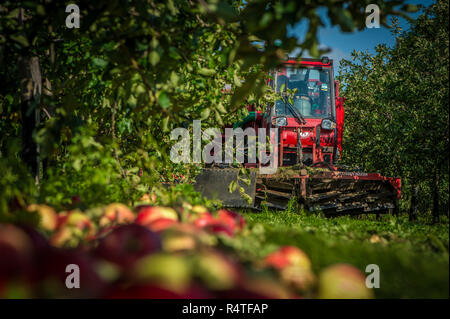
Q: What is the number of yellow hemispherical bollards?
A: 0